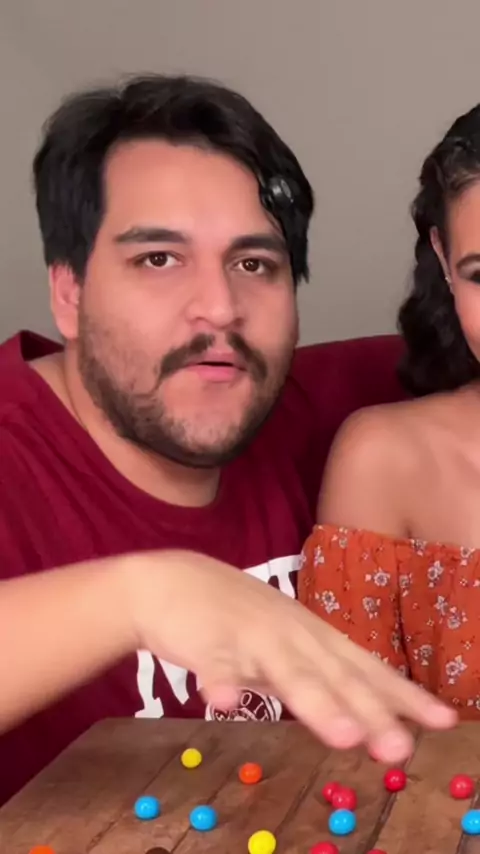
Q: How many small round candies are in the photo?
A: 15